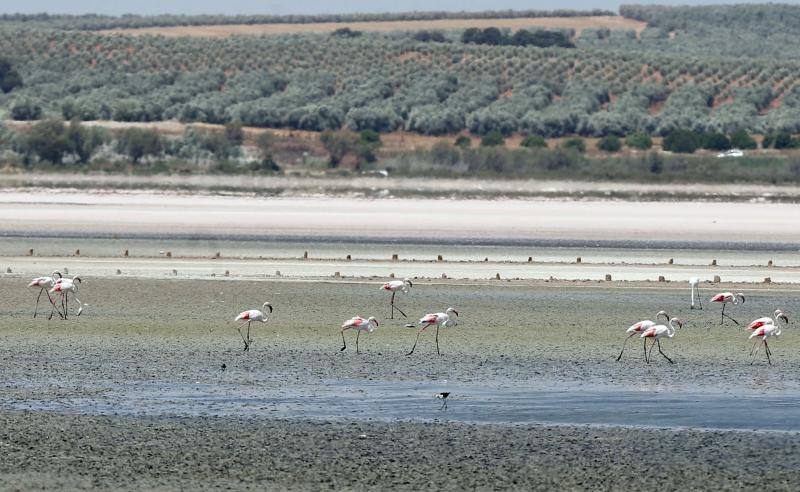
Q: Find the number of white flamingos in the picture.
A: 13